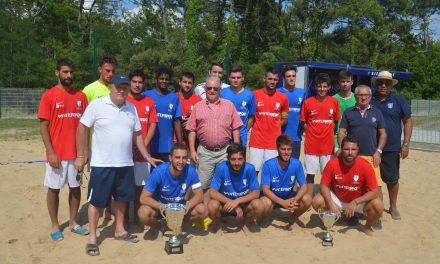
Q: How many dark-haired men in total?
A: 15